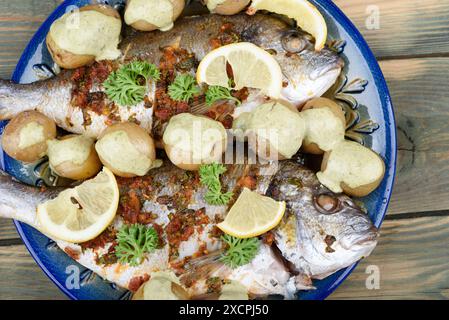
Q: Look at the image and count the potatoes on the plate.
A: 12